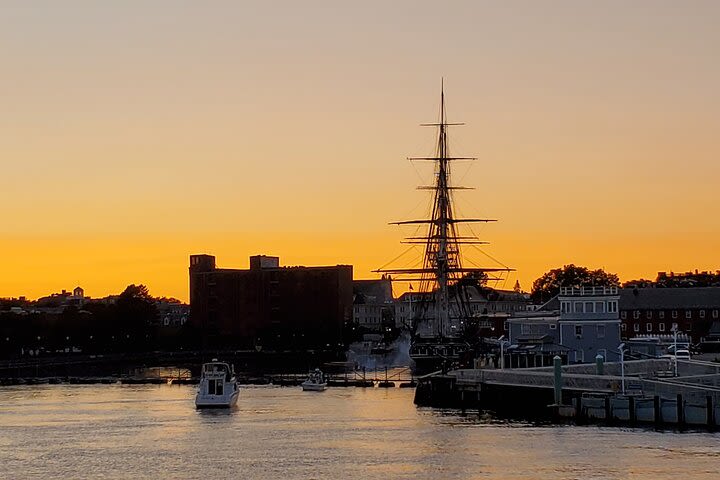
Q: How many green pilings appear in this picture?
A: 2